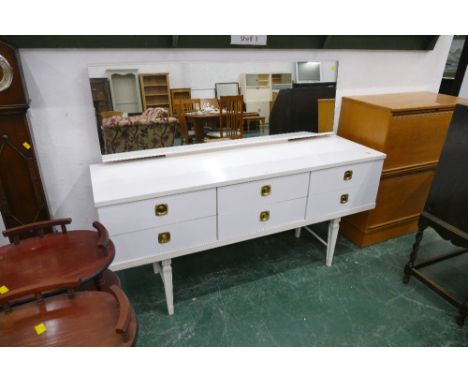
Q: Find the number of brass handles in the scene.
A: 6